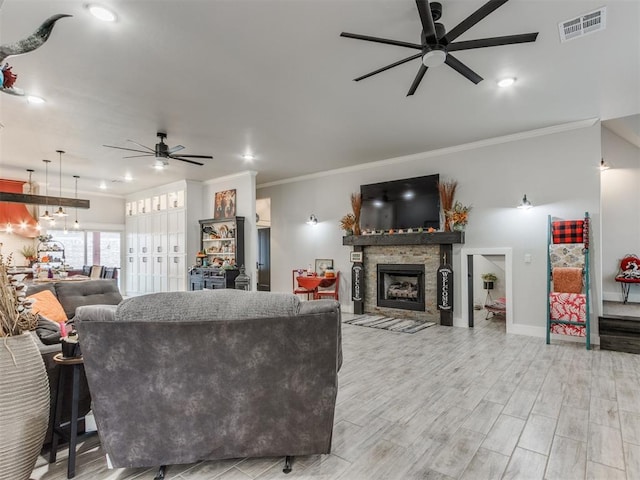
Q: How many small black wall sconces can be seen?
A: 3